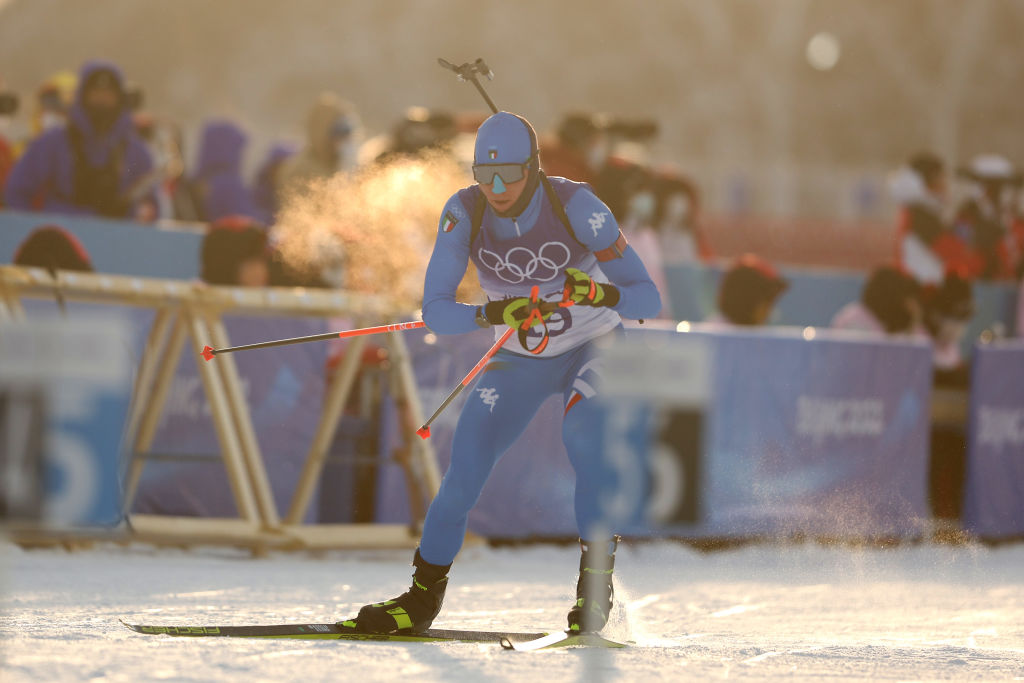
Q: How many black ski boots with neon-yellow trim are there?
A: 2